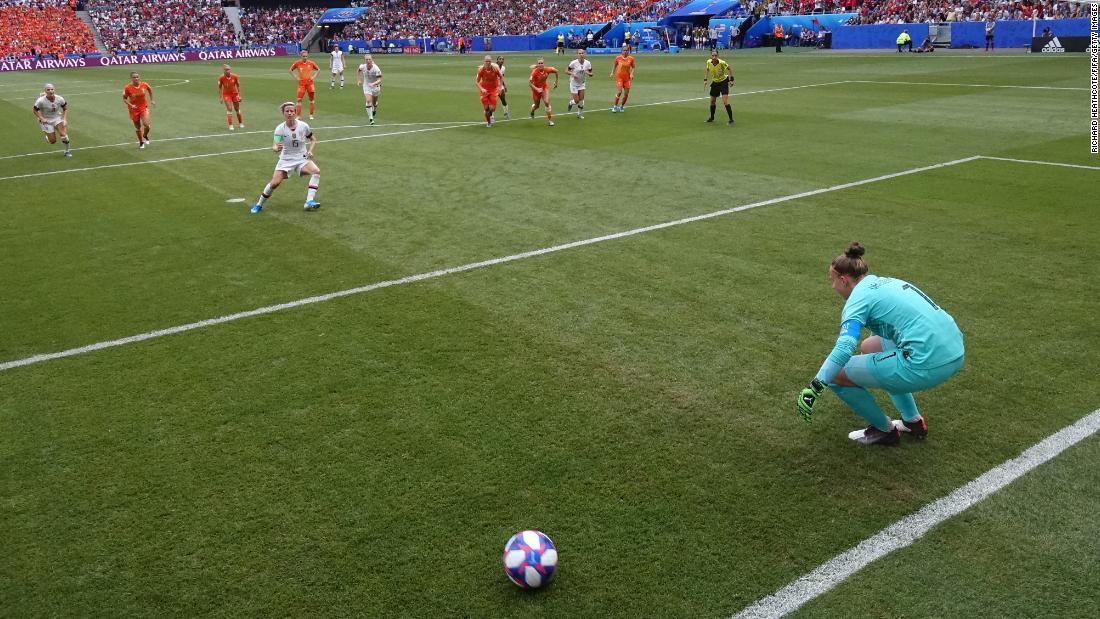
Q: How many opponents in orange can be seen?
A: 6